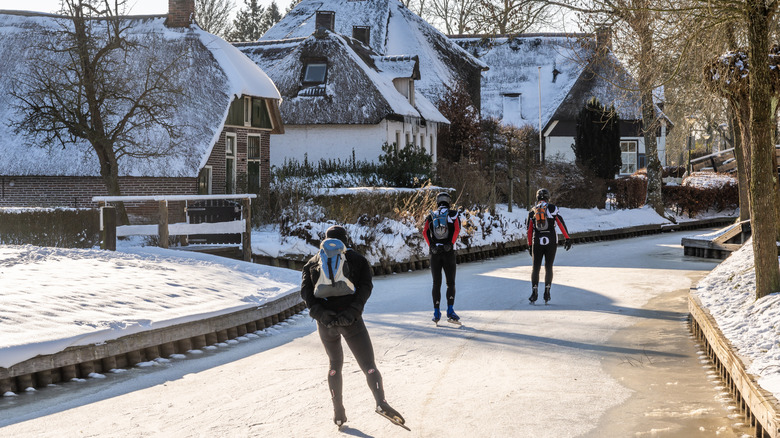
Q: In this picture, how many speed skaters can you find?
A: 3